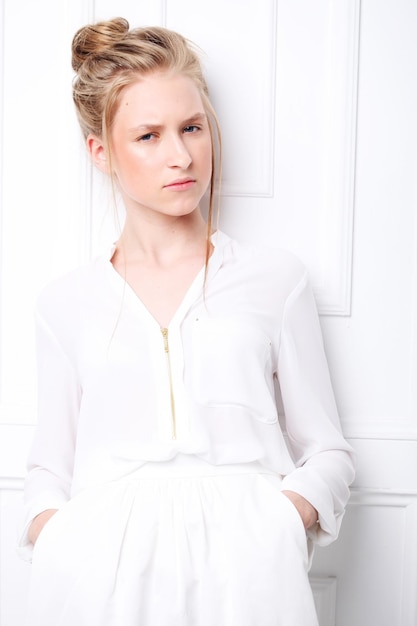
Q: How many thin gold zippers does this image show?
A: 1